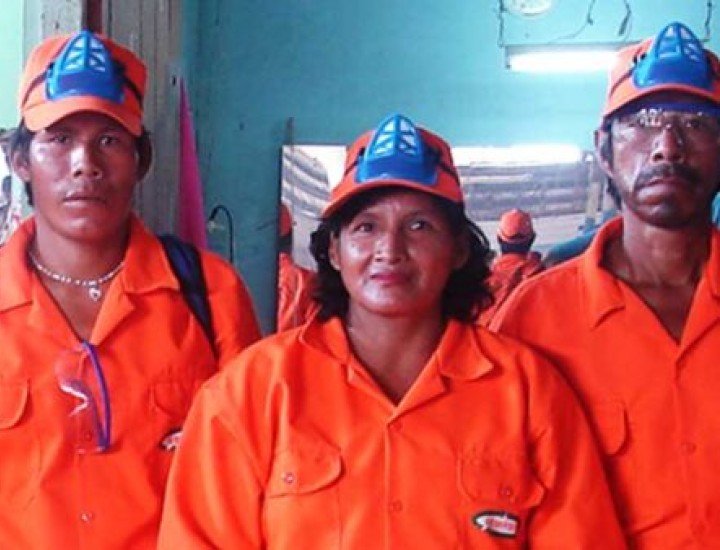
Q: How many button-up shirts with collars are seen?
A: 3